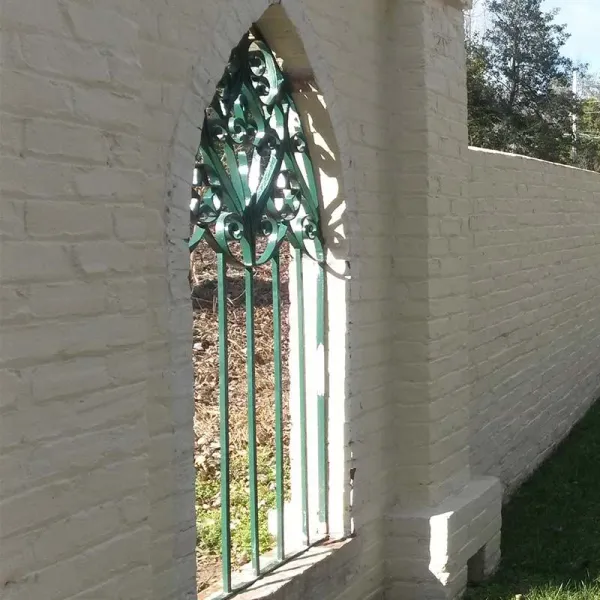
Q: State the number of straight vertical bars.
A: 5